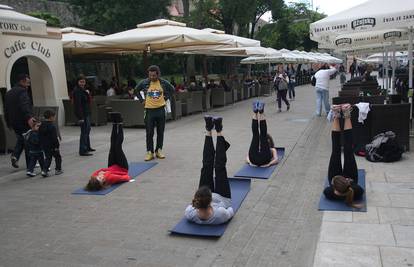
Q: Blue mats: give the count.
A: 4